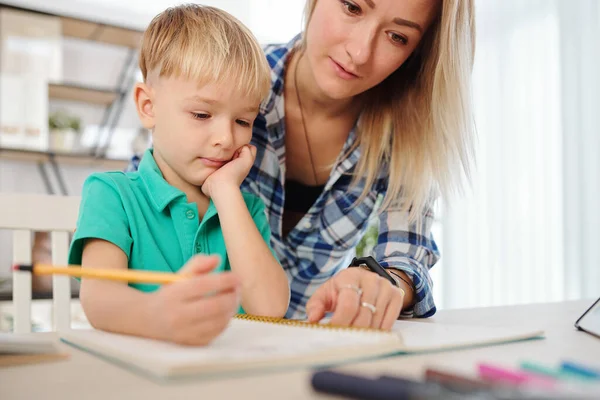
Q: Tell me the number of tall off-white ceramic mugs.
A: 0